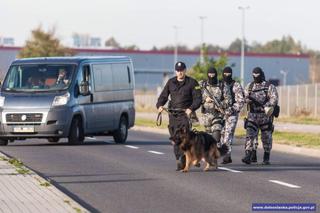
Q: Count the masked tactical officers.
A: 3